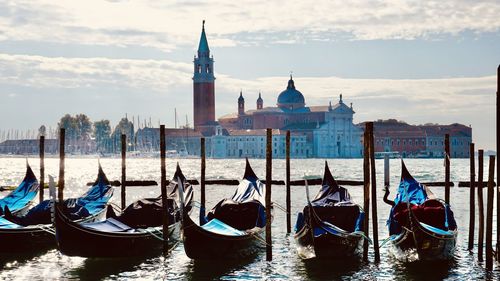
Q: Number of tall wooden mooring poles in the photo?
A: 14